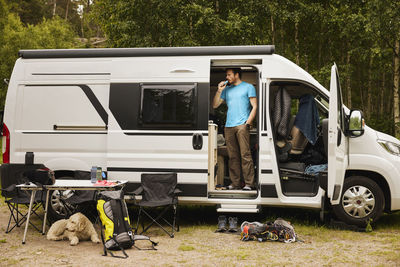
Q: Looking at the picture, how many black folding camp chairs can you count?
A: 3